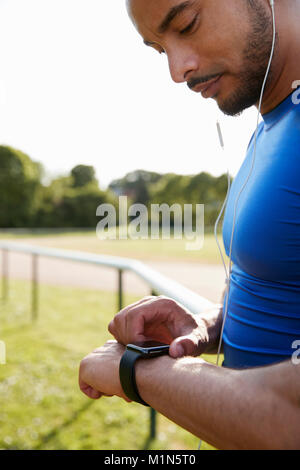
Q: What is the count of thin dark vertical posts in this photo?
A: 4